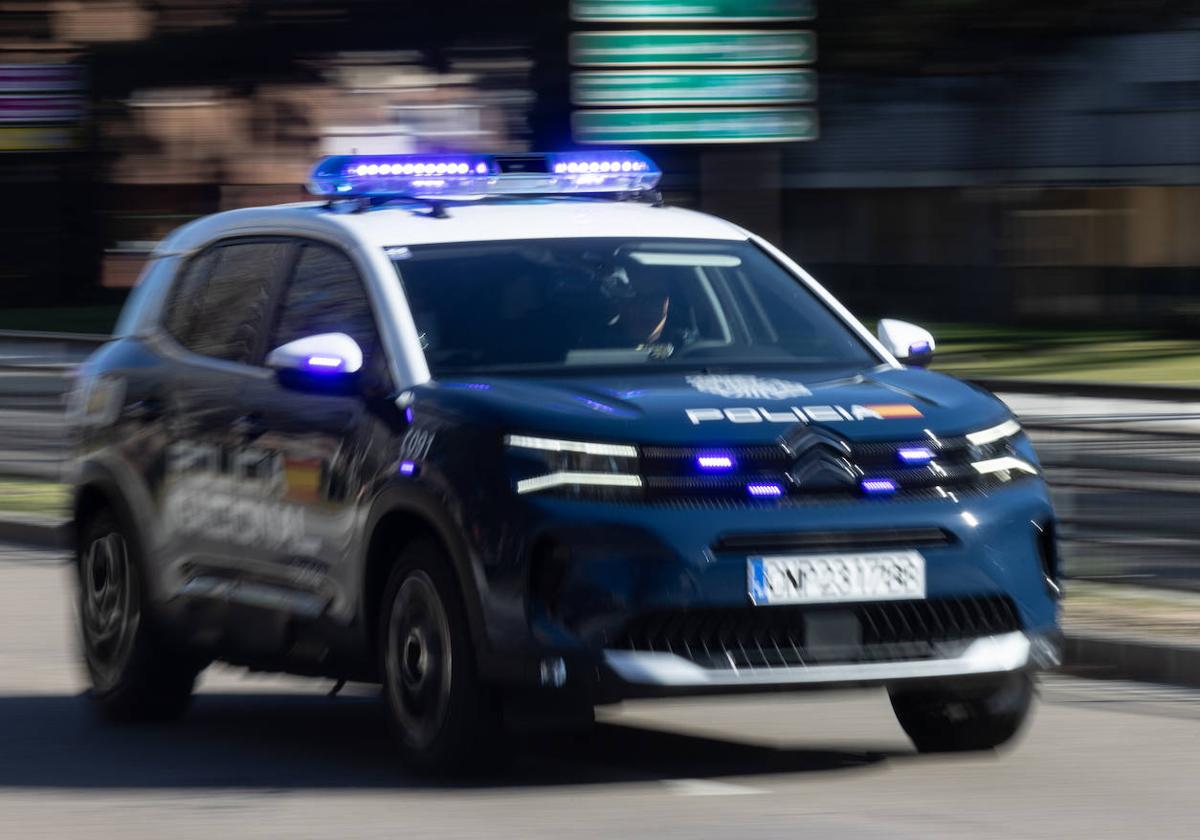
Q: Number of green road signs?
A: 4